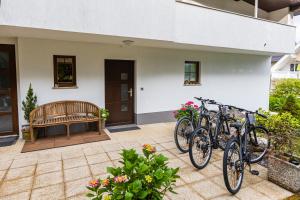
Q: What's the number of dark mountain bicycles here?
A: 3